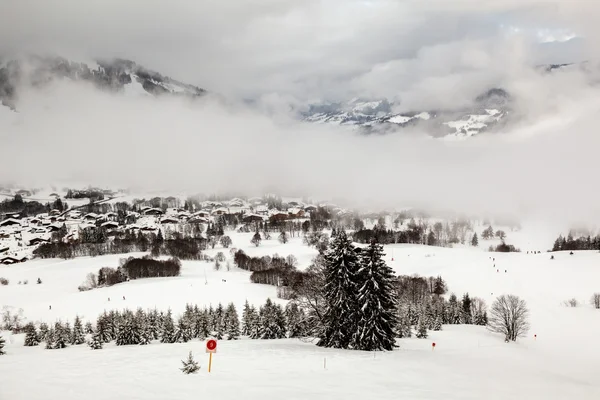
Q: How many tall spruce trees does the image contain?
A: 2